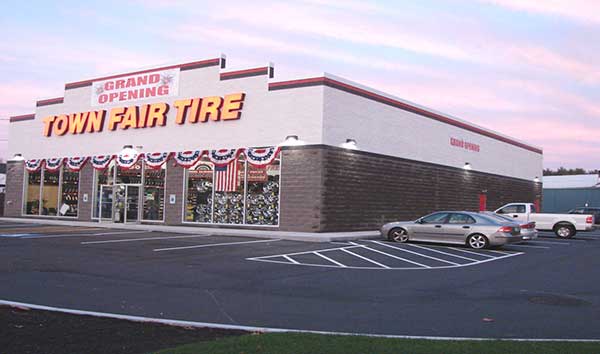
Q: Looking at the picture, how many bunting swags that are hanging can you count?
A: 9